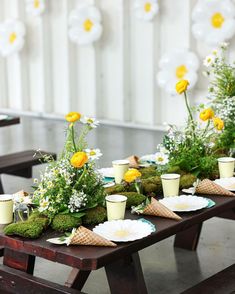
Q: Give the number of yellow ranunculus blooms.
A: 6